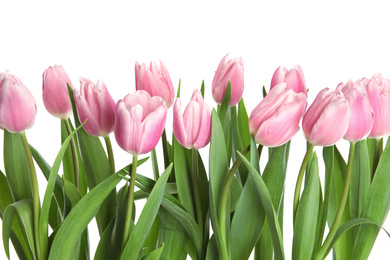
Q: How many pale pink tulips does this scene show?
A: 12